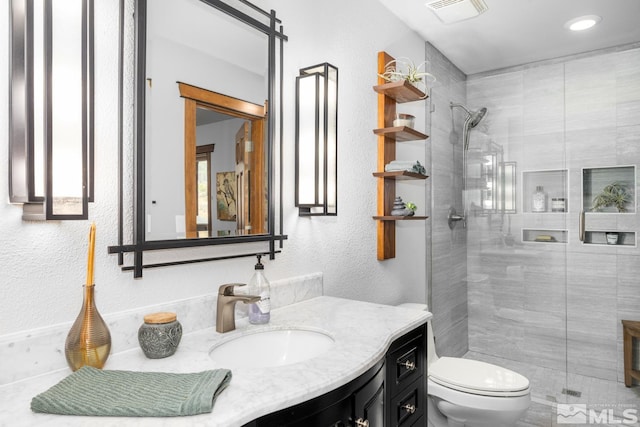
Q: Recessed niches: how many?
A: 4